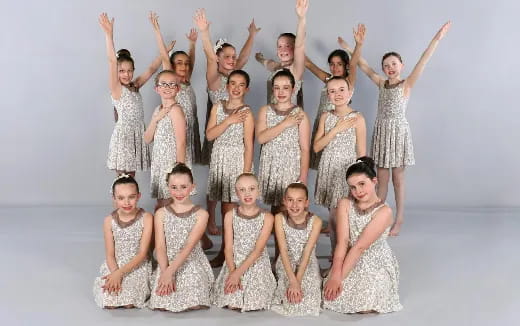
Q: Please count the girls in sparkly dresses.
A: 15